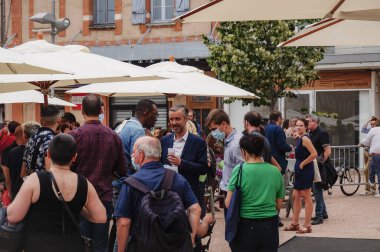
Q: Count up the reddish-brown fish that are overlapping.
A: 0